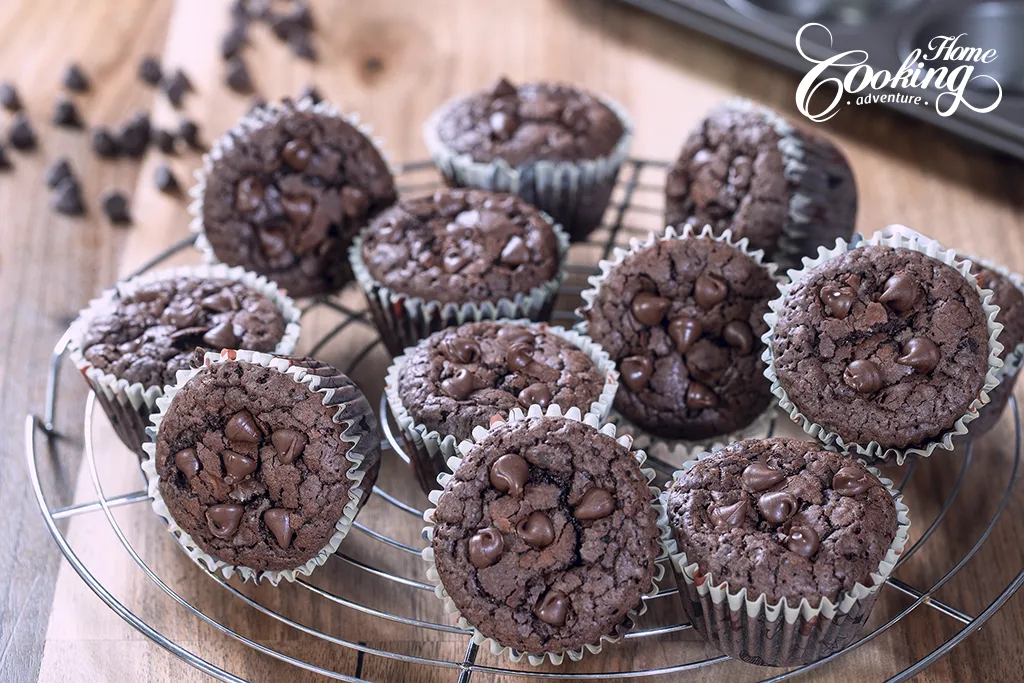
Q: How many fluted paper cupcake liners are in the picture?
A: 12